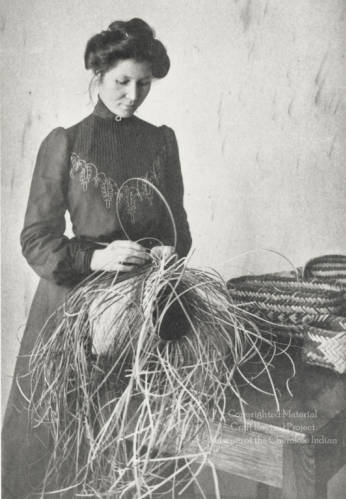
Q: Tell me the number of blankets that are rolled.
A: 0